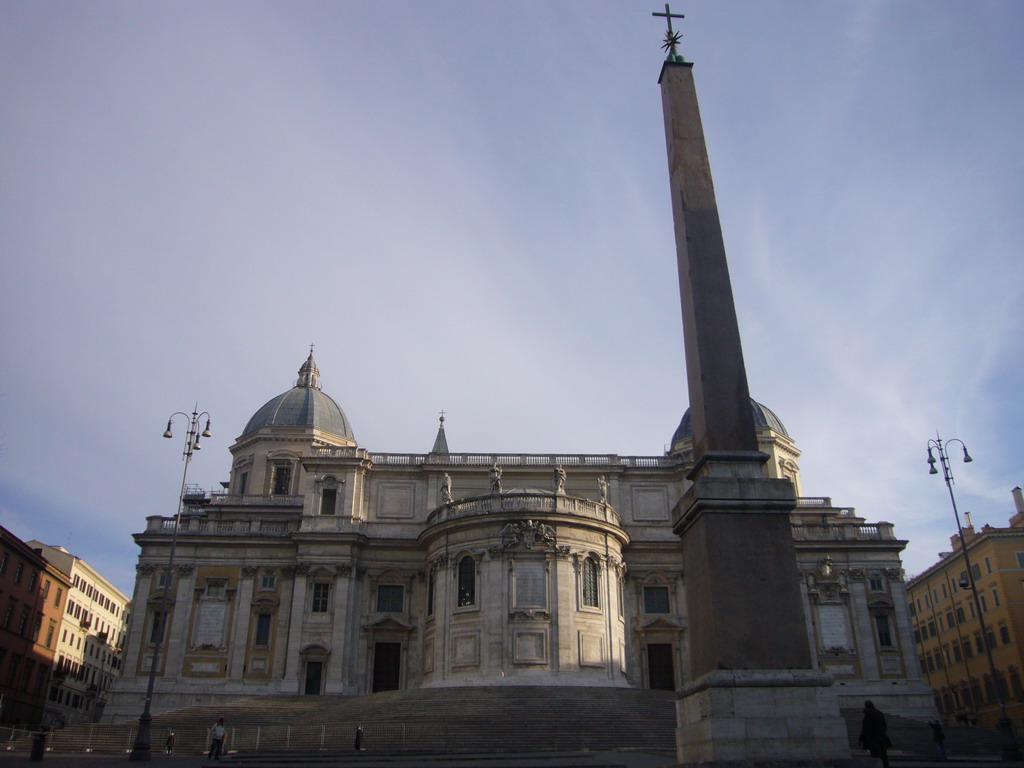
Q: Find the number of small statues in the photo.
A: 4